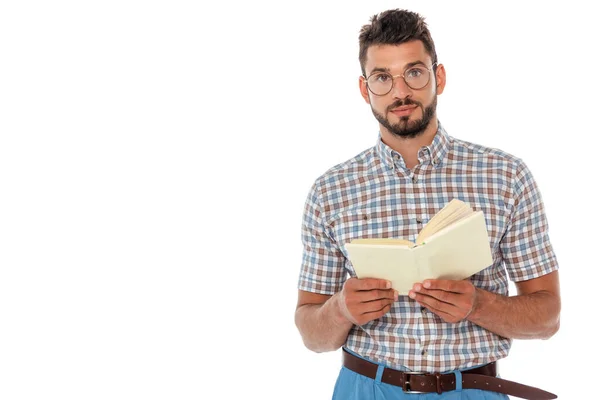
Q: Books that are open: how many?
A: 1